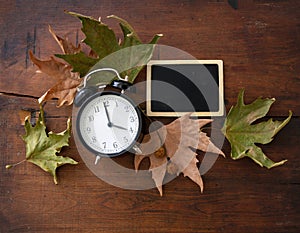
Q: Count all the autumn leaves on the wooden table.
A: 5